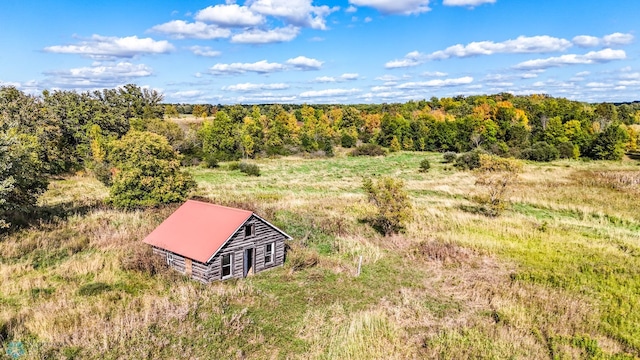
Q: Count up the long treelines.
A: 1